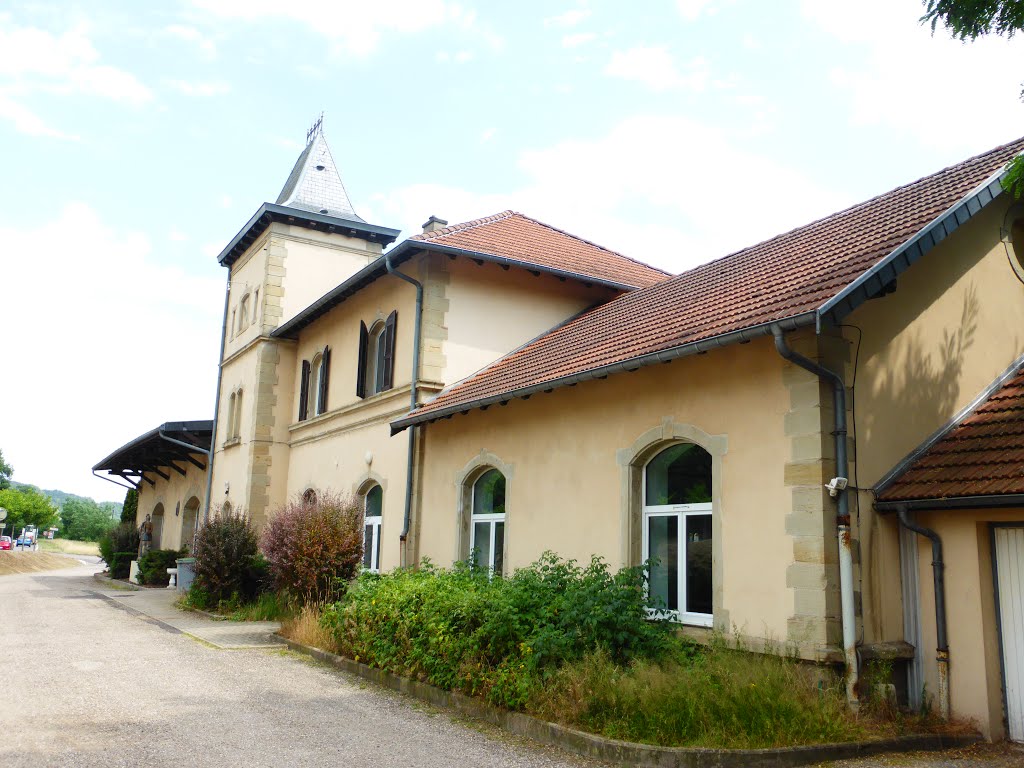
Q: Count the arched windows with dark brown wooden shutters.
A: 2